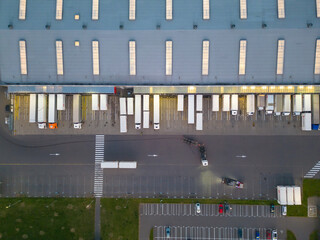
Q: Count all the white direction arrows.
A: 3